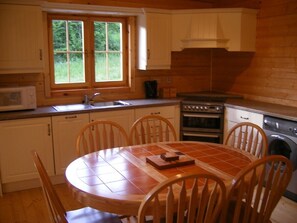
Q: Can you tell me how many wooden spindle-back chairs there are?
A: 6